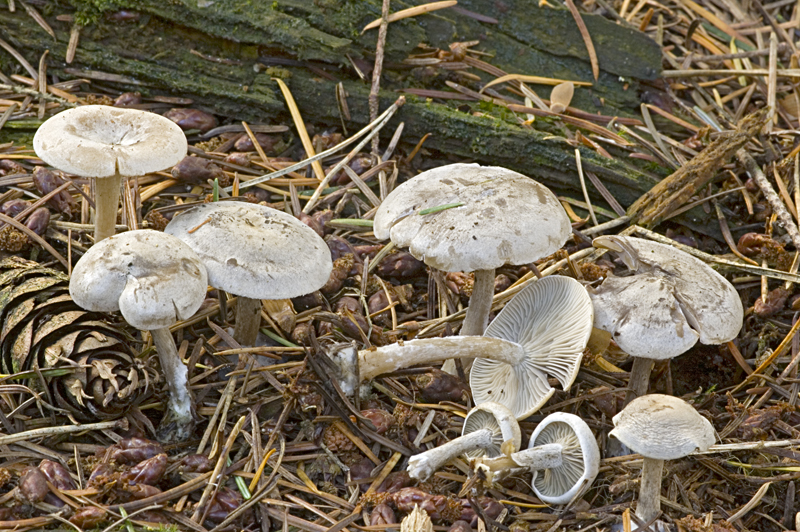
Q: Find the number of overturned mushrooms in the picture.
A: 3